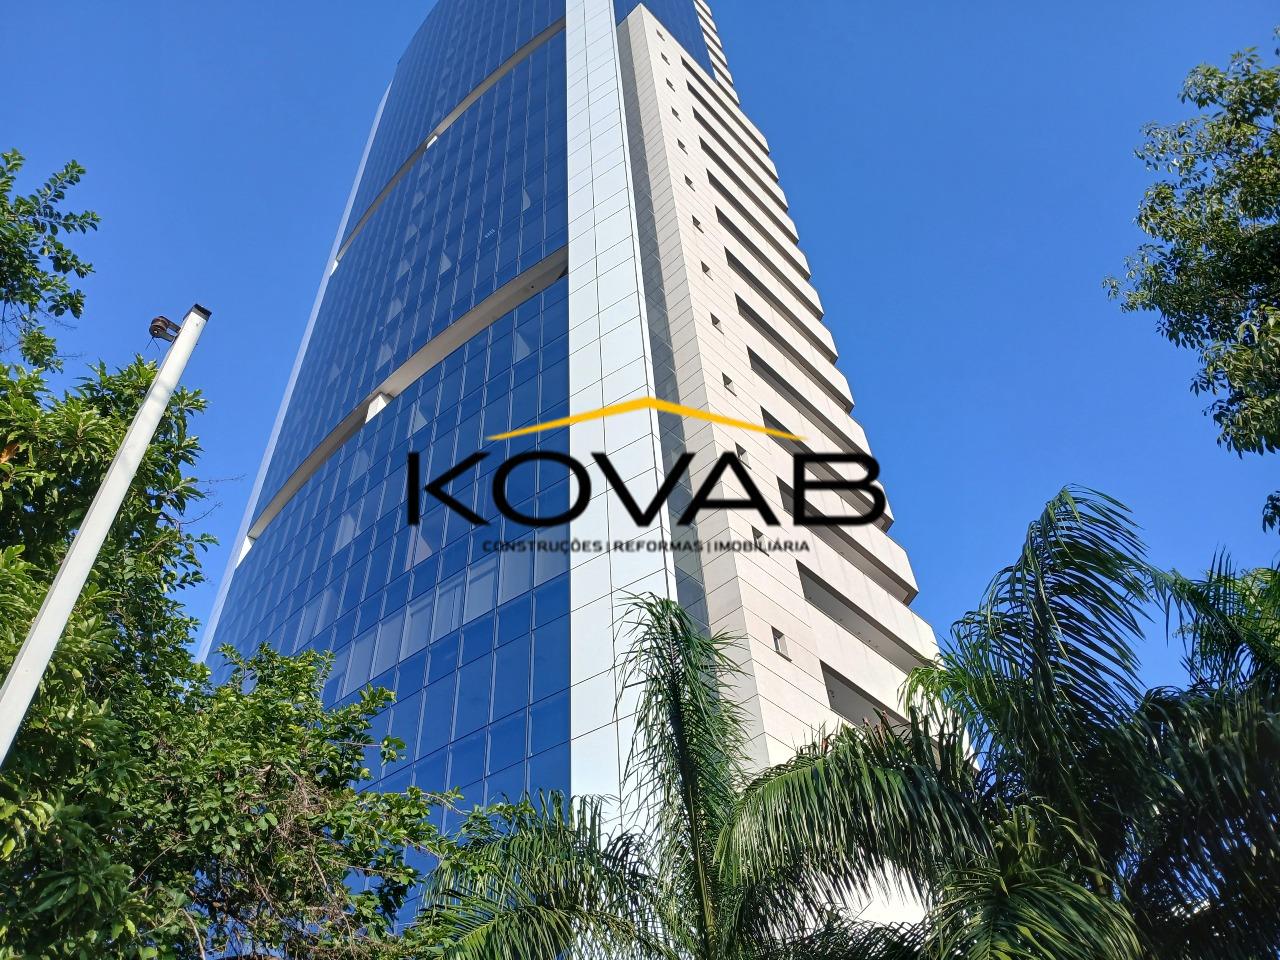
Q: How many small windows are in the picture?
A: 13